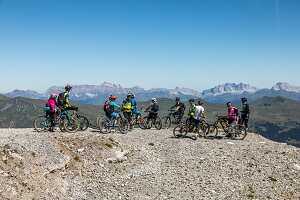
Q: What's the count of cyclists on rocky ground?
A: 11